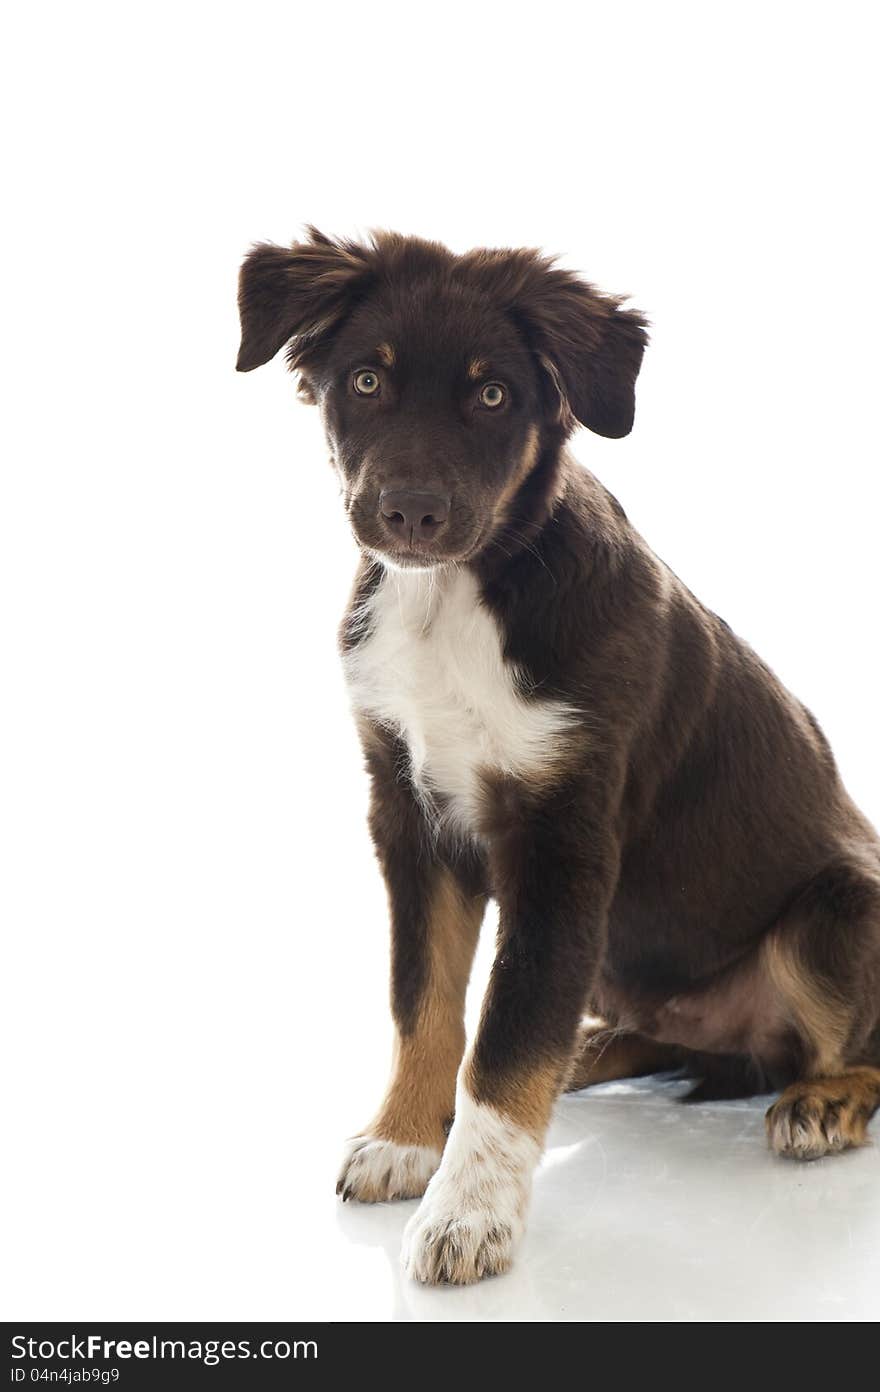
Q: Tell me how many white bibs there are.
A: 1